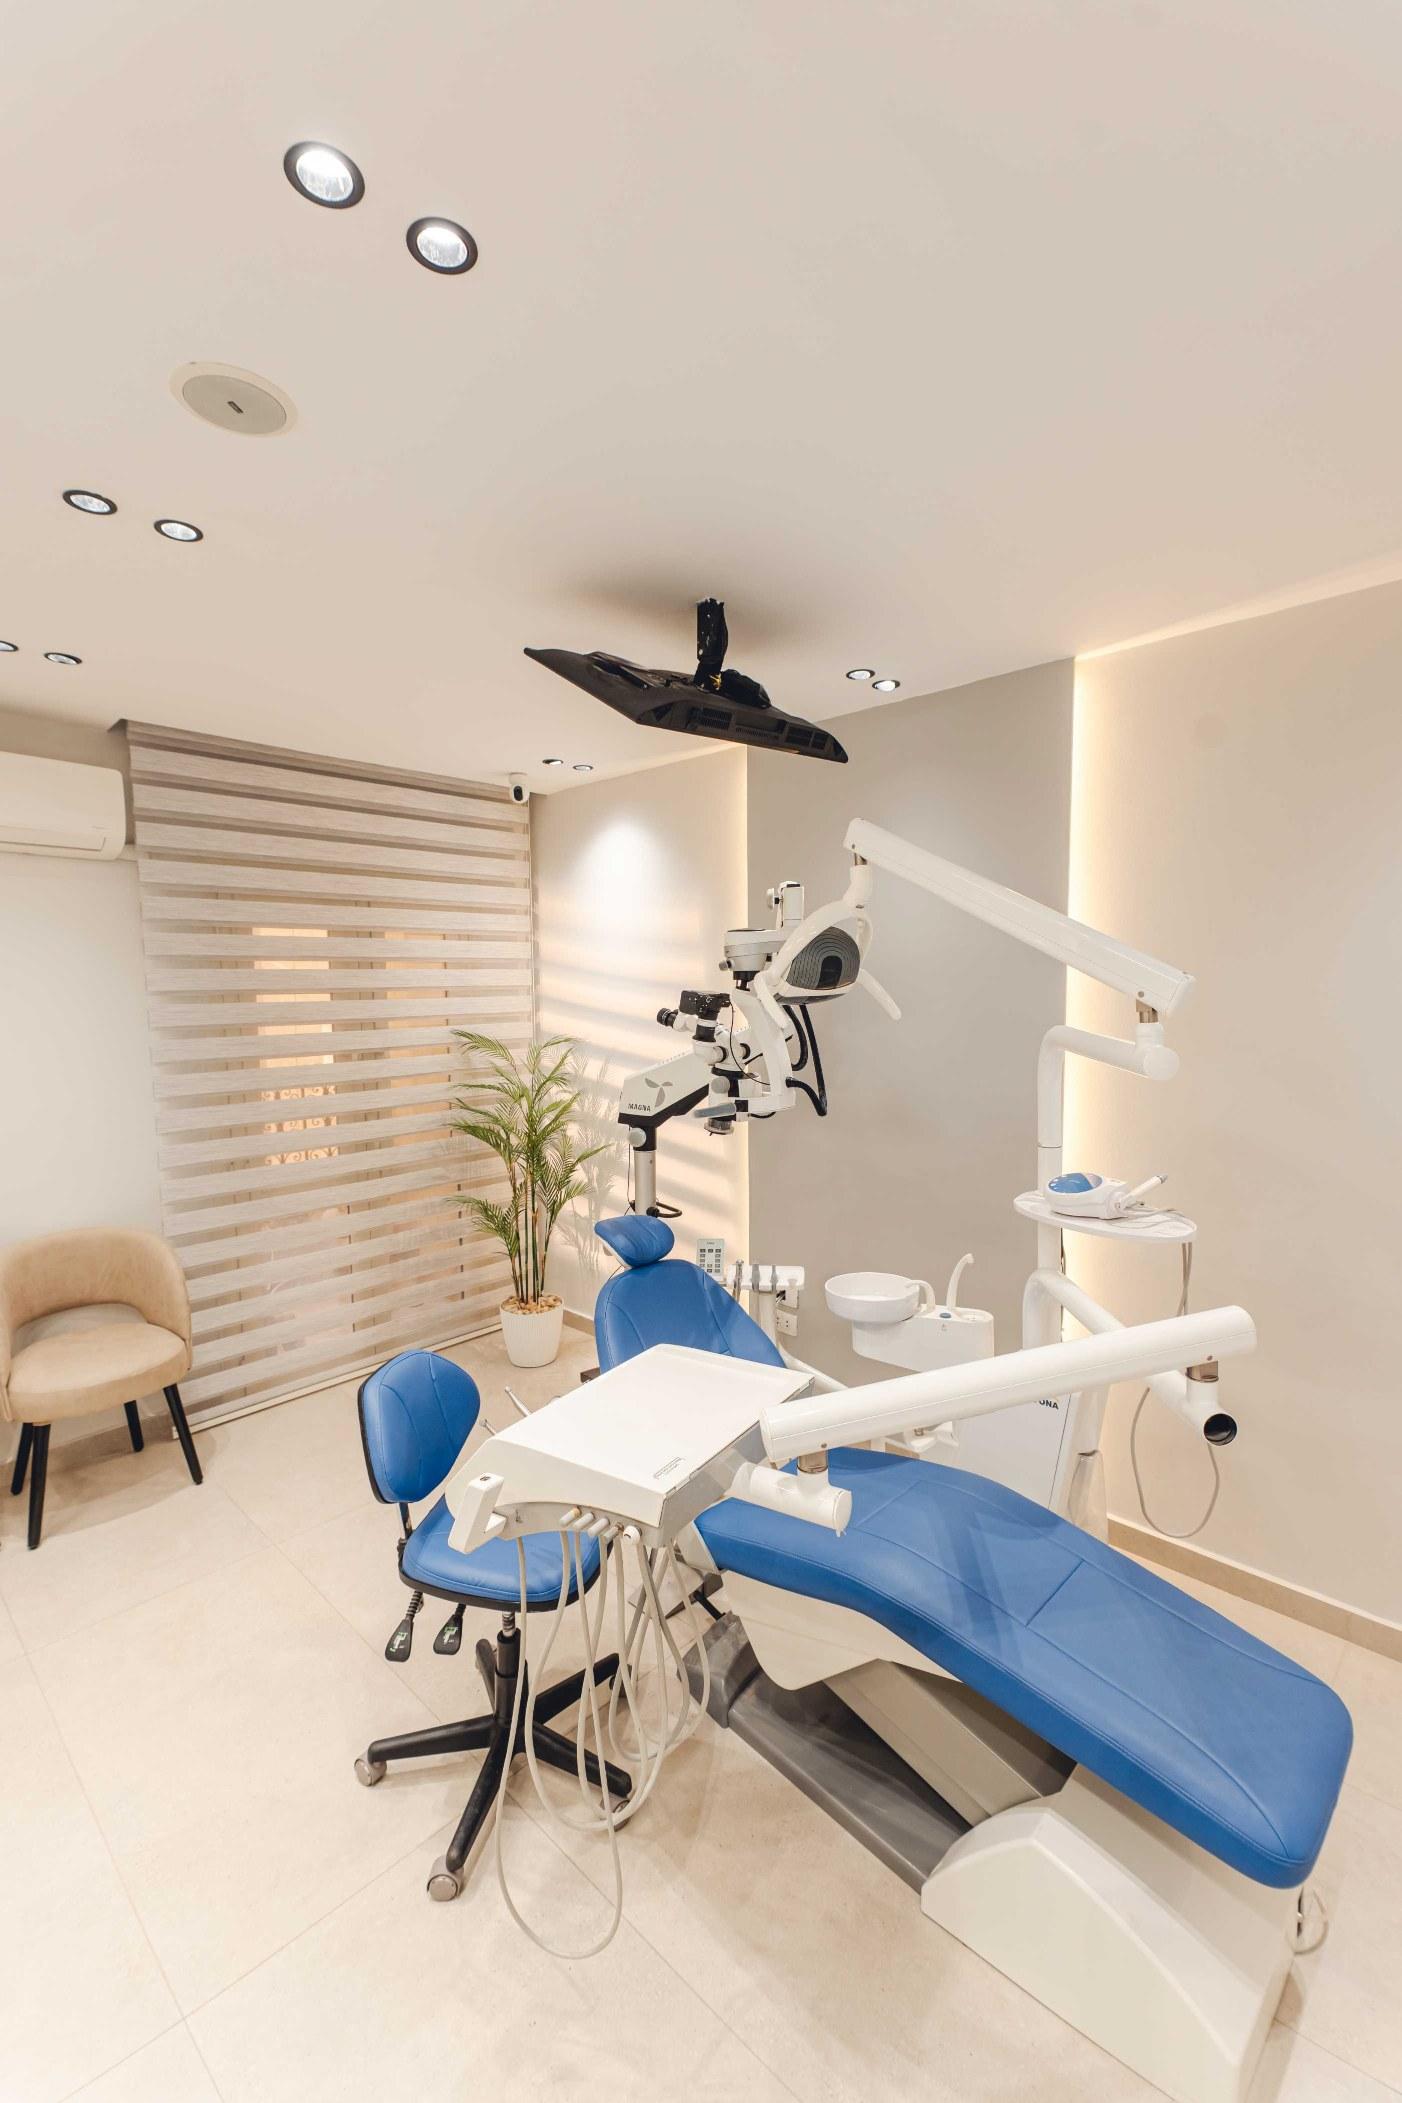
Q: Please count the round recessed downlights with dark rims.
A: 10